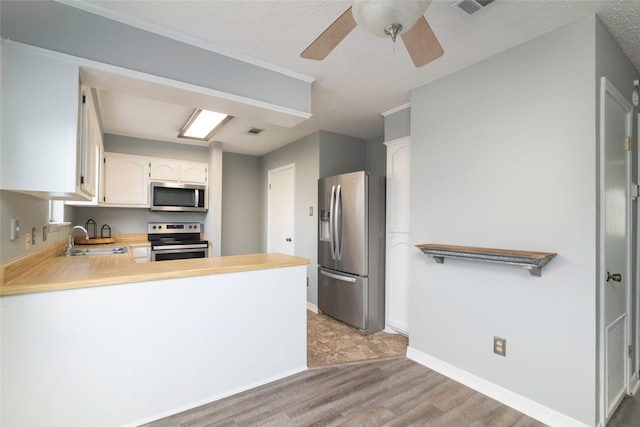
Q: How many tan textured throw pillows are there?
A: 0